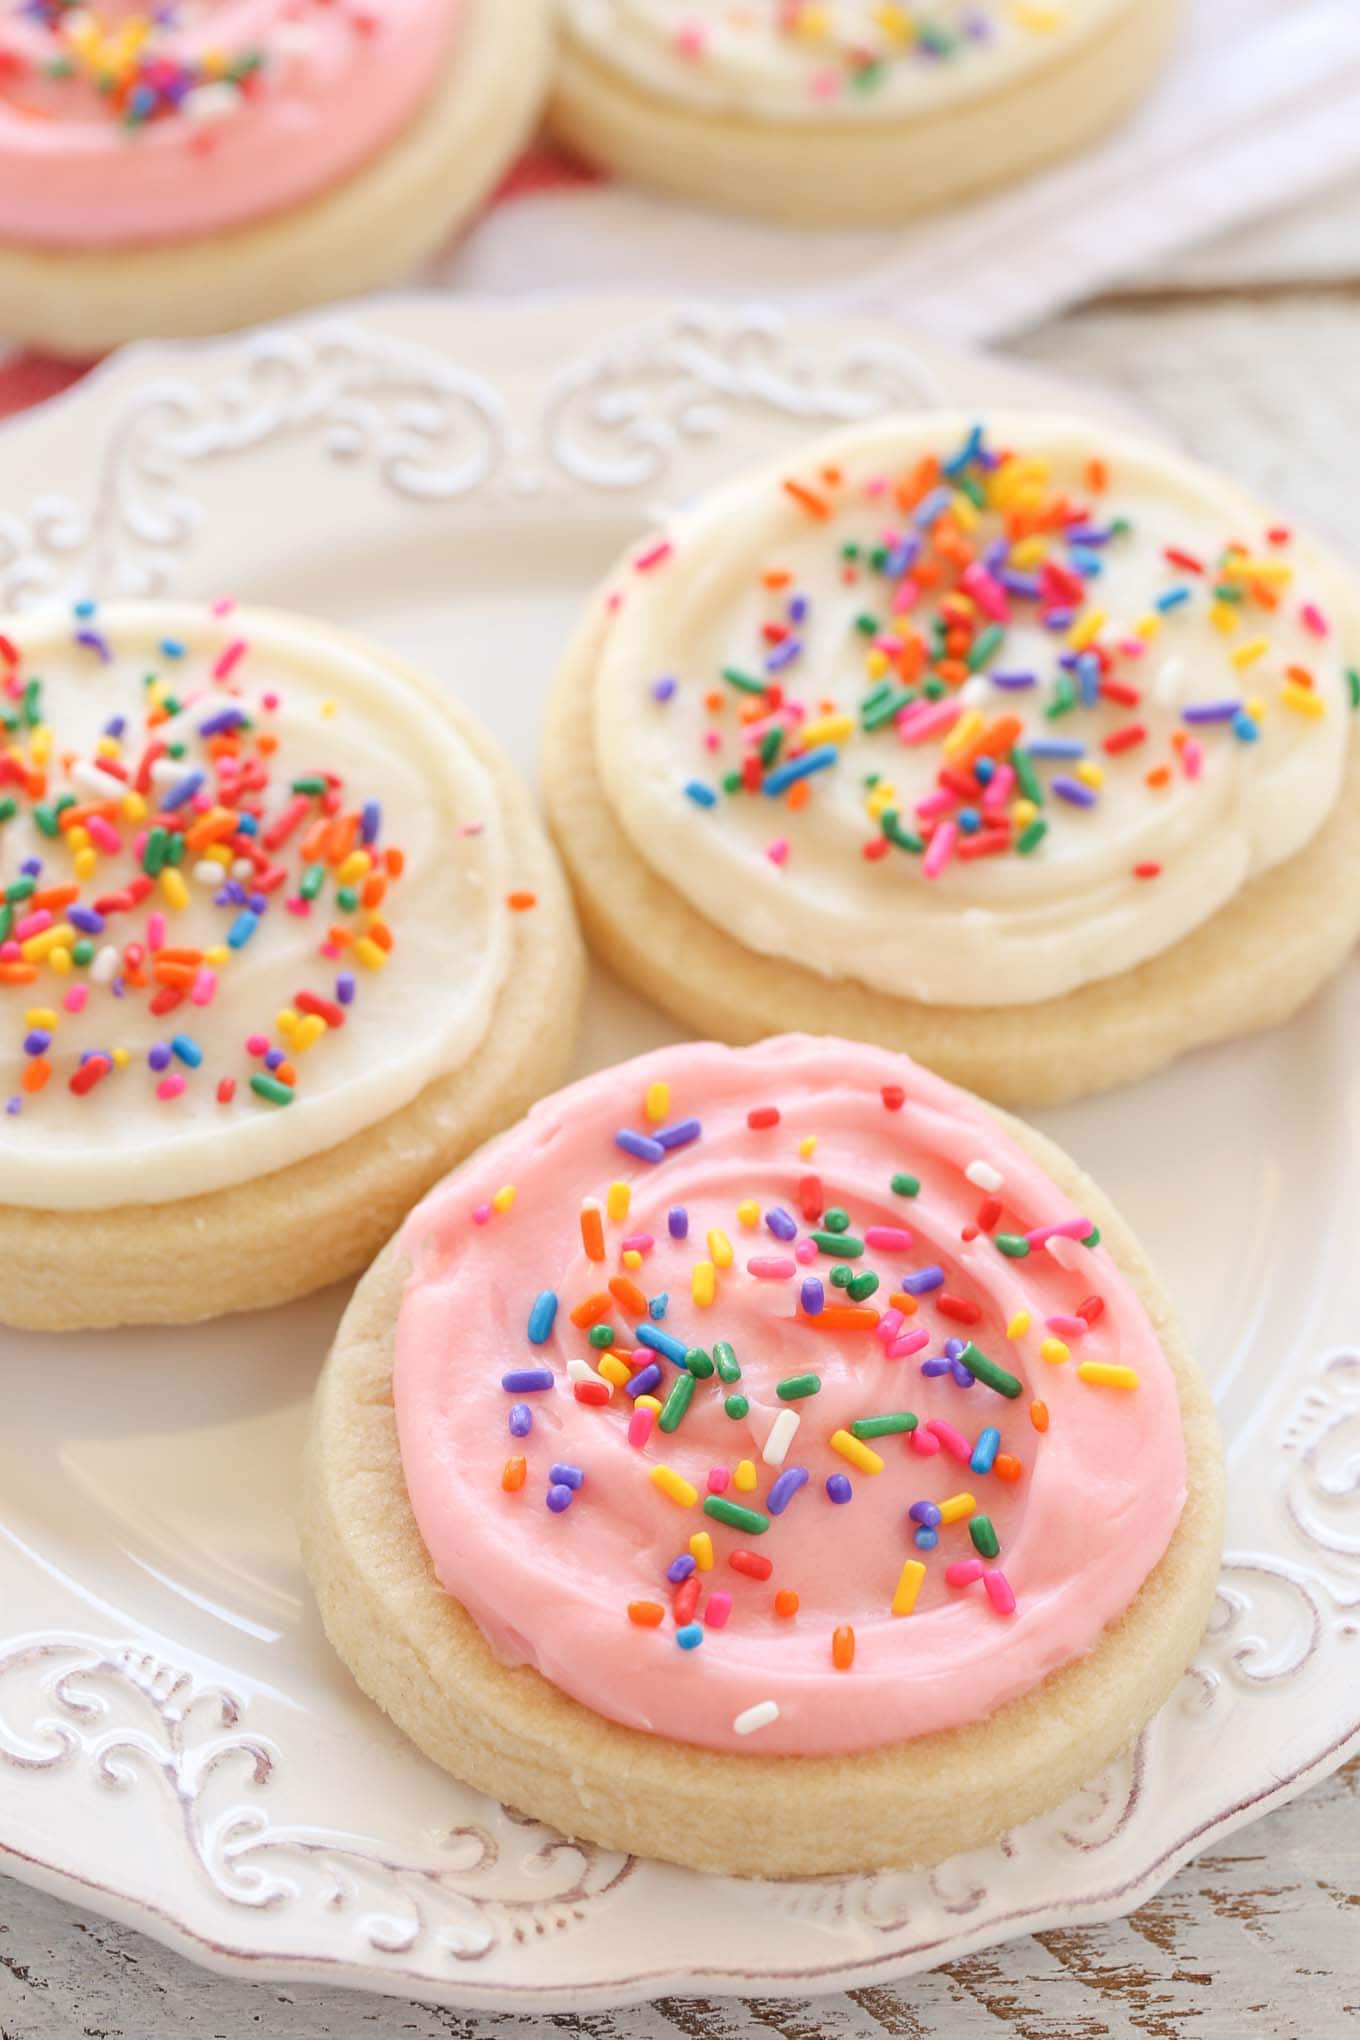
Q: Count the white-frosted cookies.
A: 3